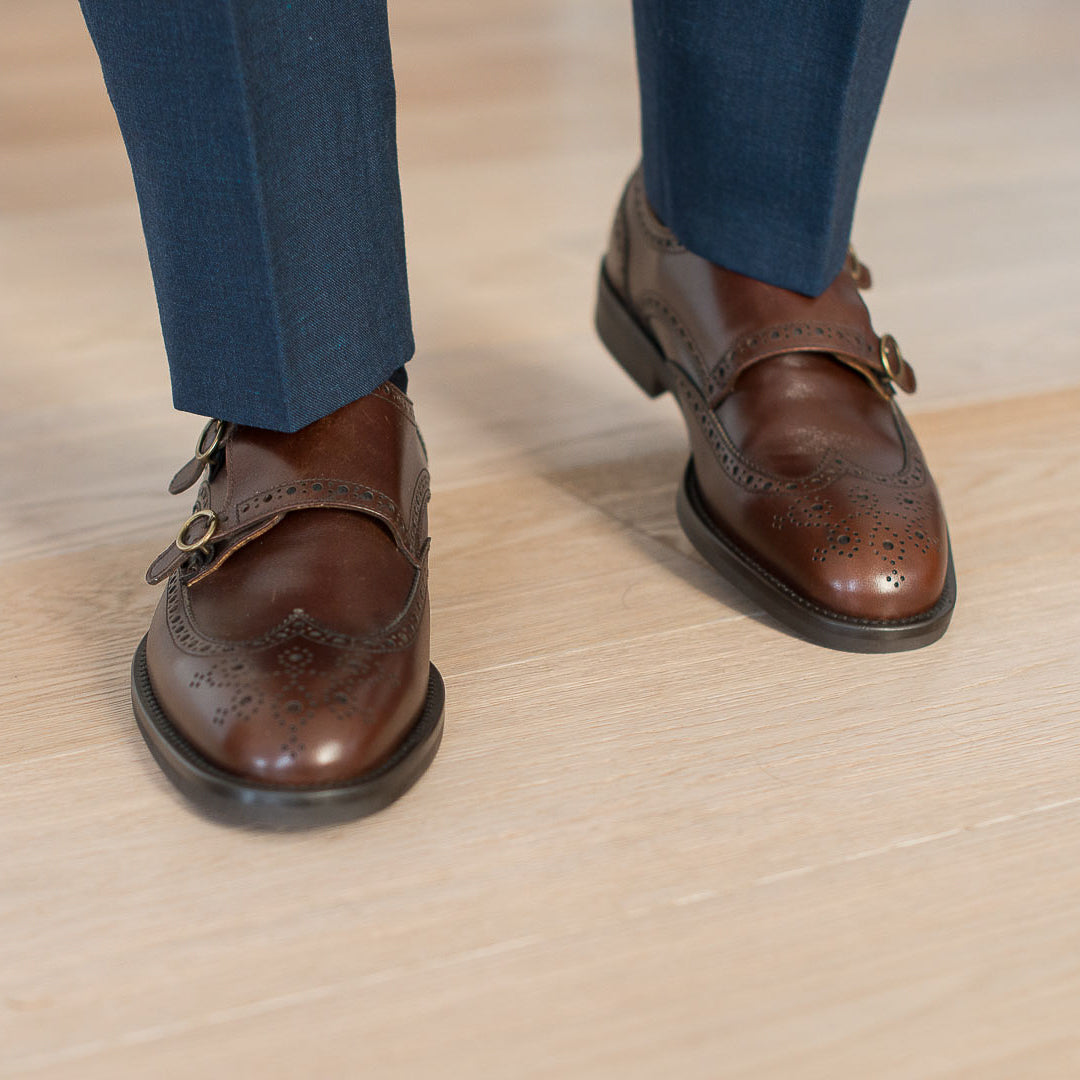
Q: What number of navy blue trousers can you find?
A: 1